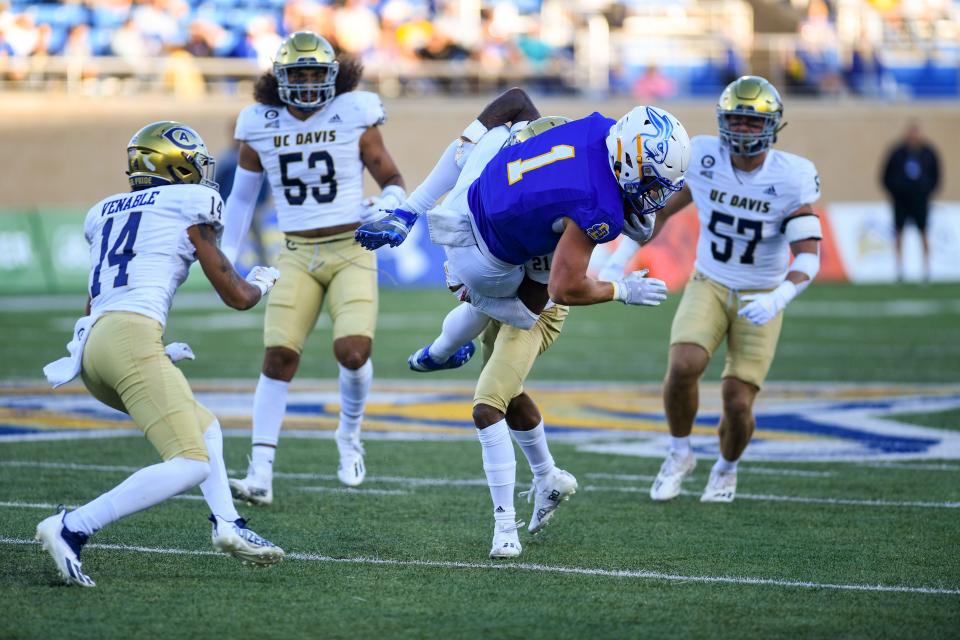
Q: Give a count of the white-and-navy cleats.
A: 2